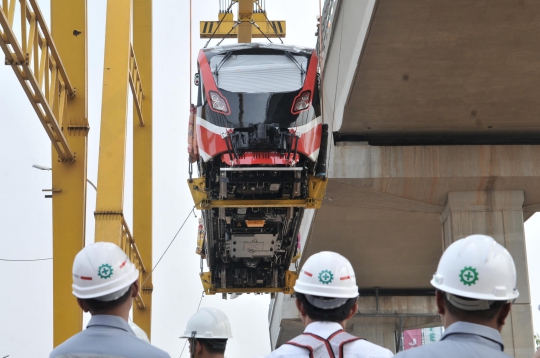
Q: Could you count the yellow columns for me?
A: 3